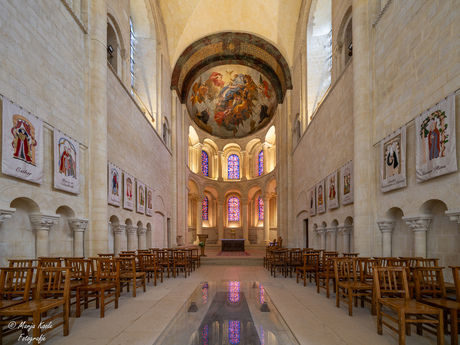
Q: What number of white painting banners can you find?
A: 12